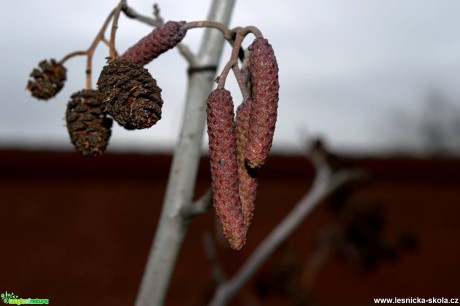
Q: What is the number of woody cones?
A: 3